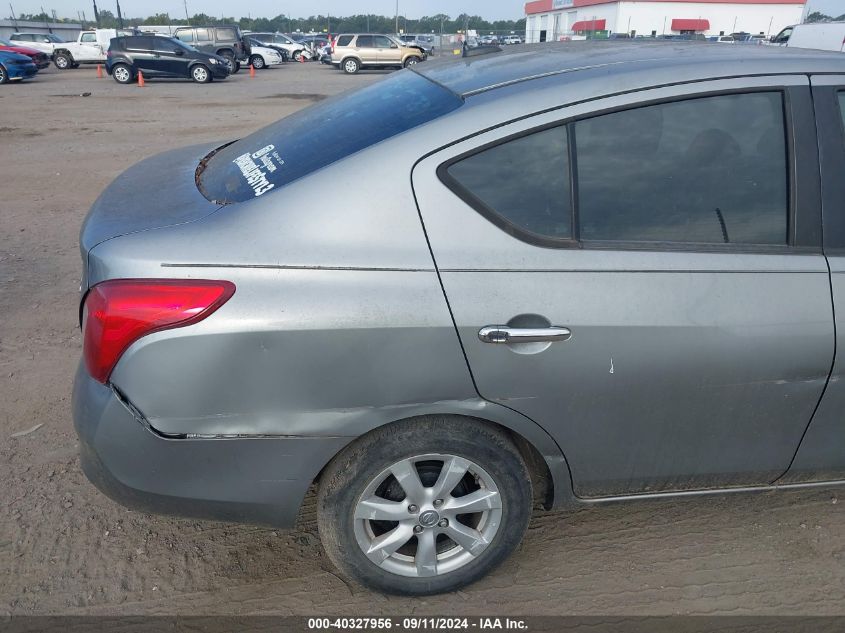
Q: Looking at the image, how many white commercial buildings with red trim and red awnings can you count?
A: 1